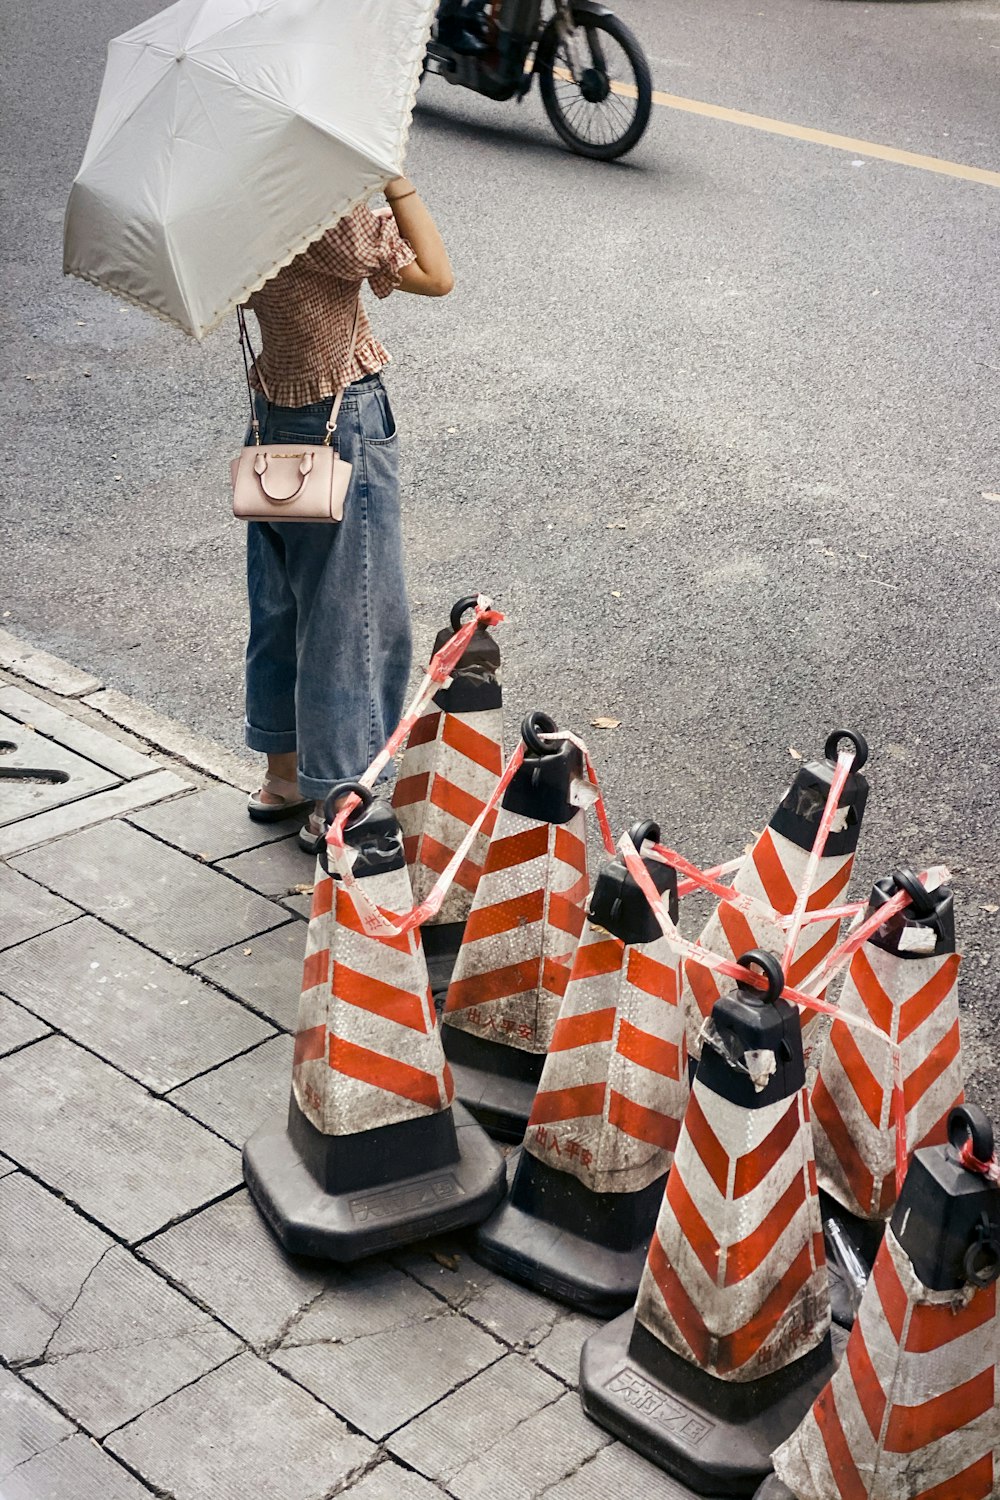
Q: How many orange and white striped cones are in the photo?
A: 8